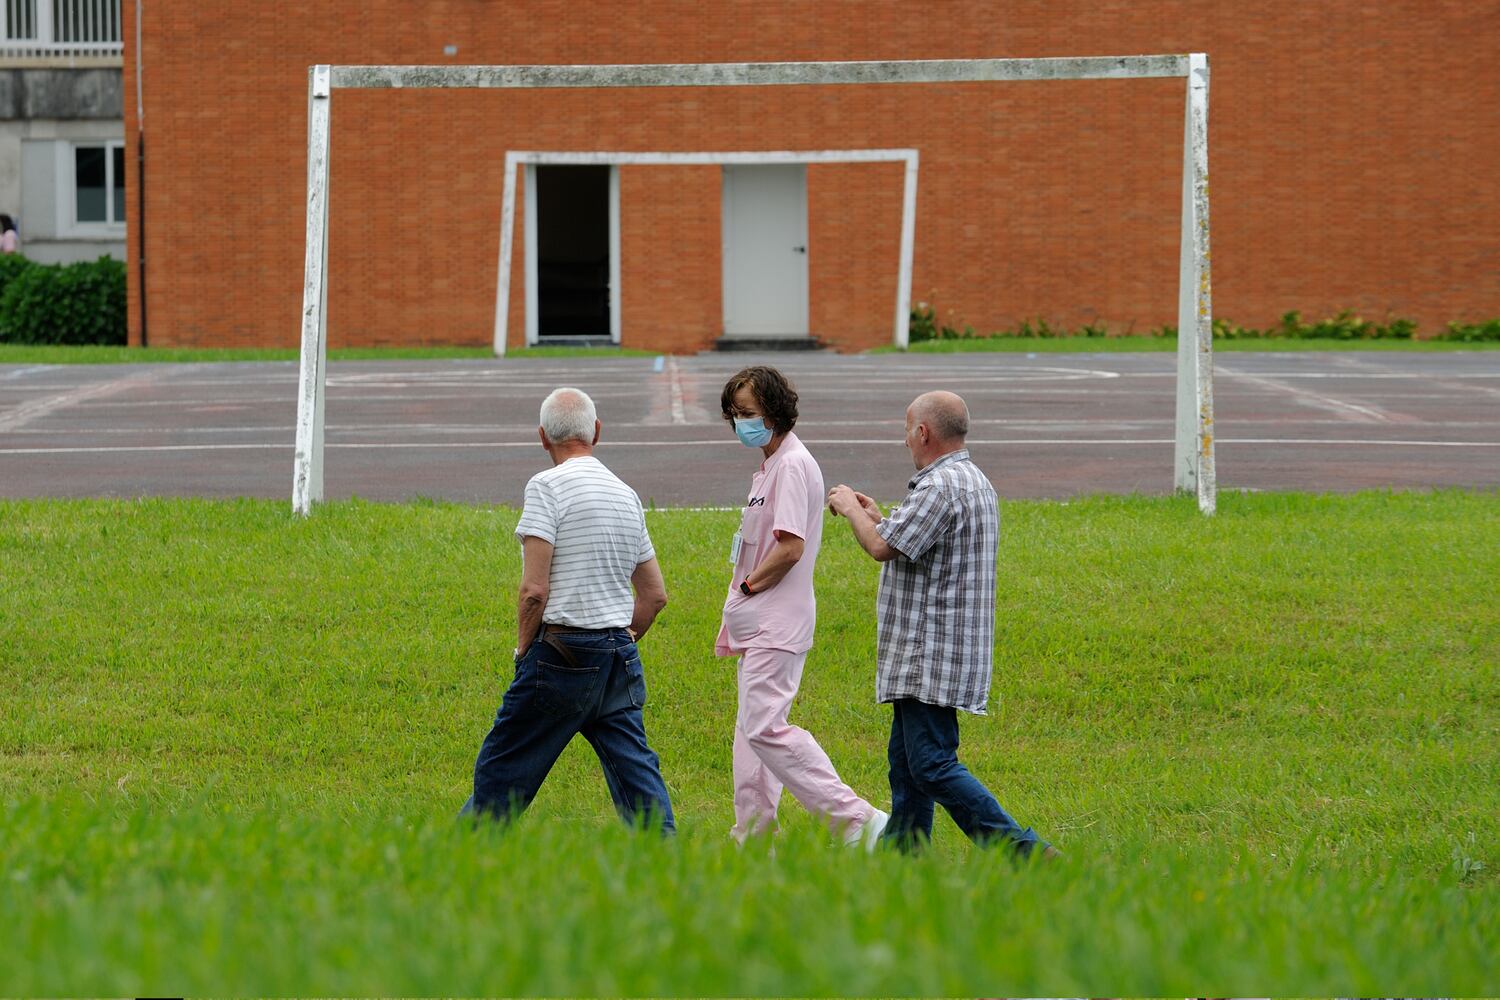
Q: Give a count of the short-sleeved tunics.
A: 1